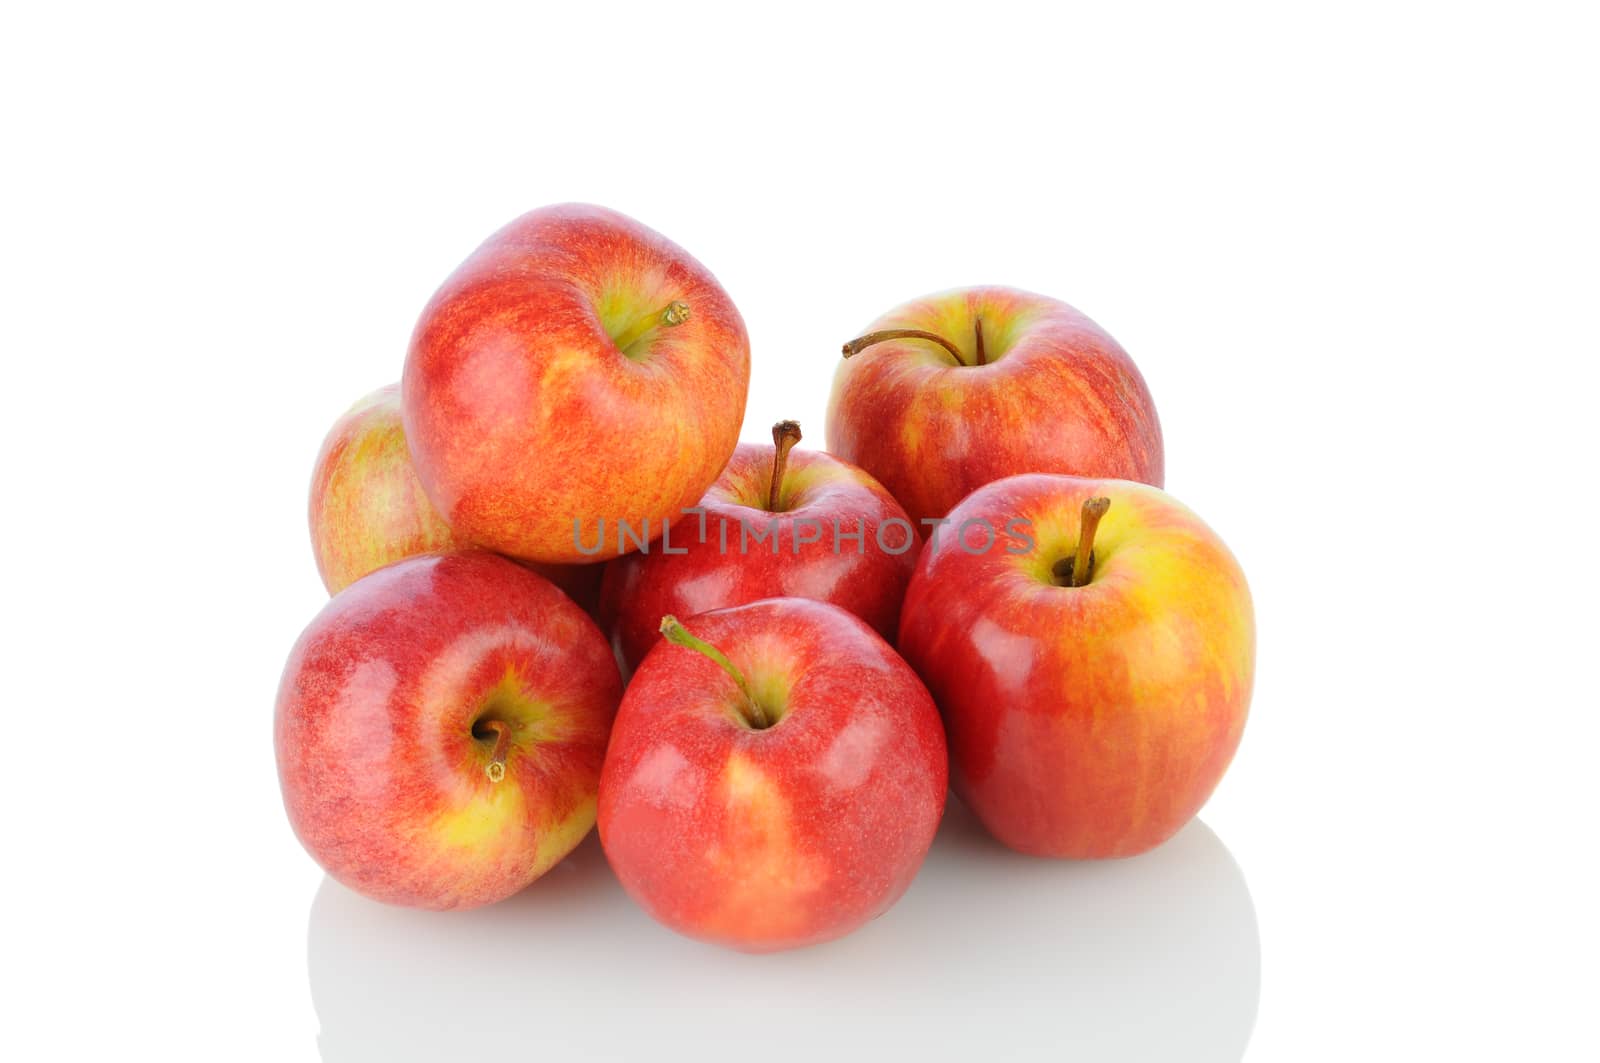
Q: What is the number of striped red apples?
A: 7